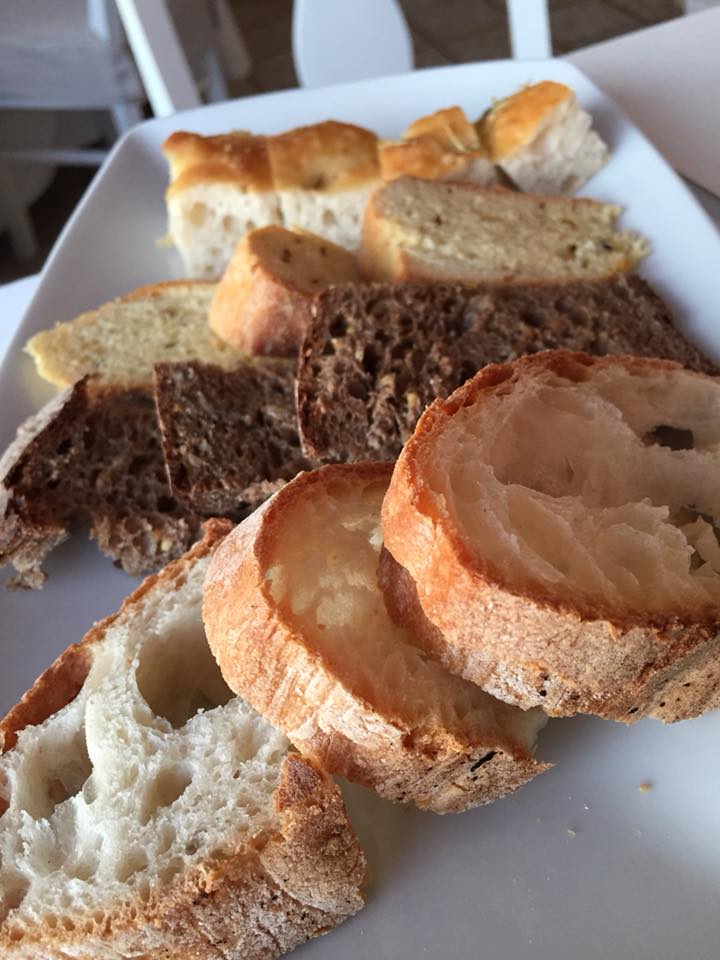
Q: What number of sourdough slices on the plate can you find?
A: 3